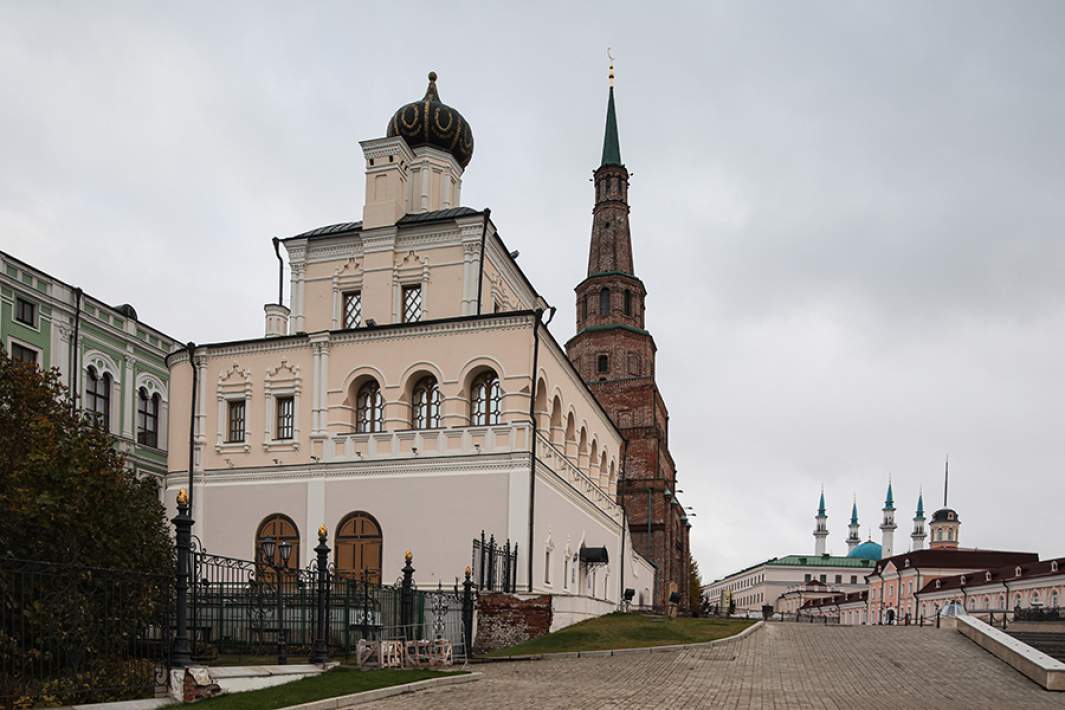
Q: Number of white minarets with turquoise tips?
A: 4